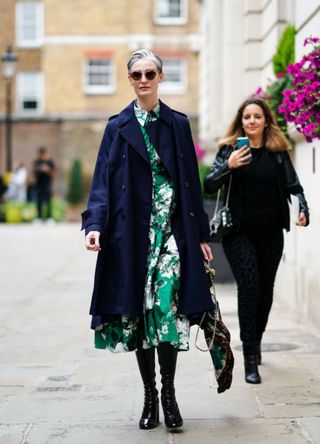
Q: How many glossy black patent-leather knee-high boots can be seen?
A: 2